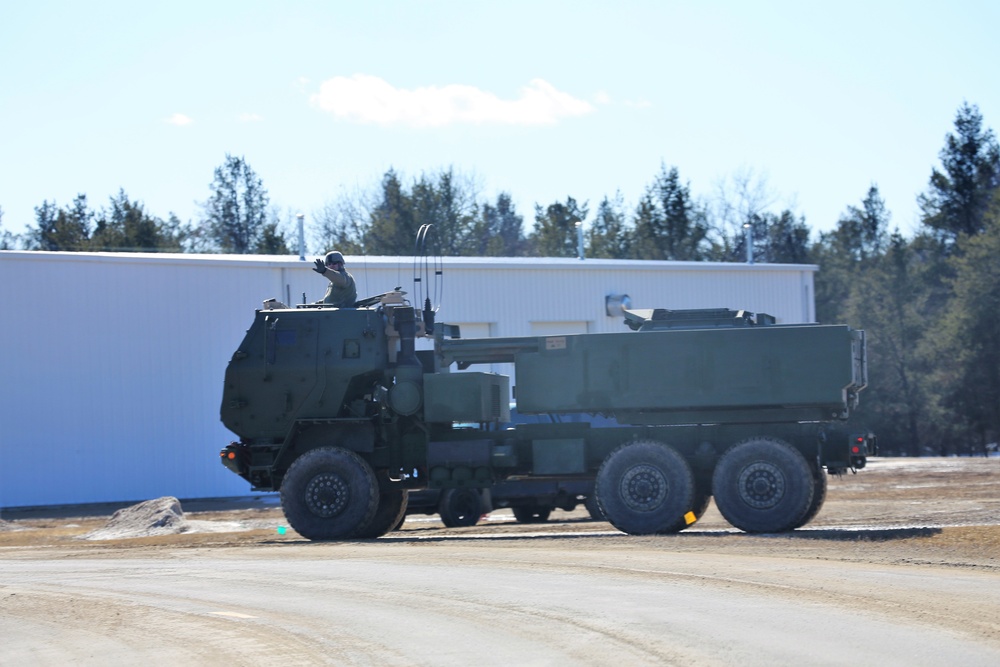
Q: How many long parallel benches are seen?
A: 0